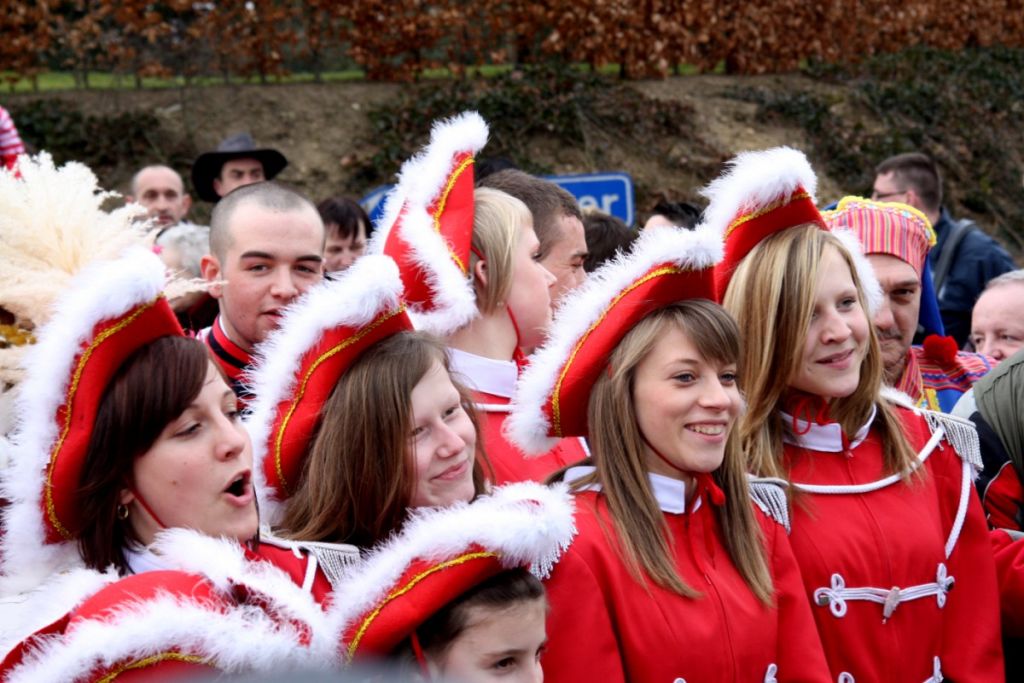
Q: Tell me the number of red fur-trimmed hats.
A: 7